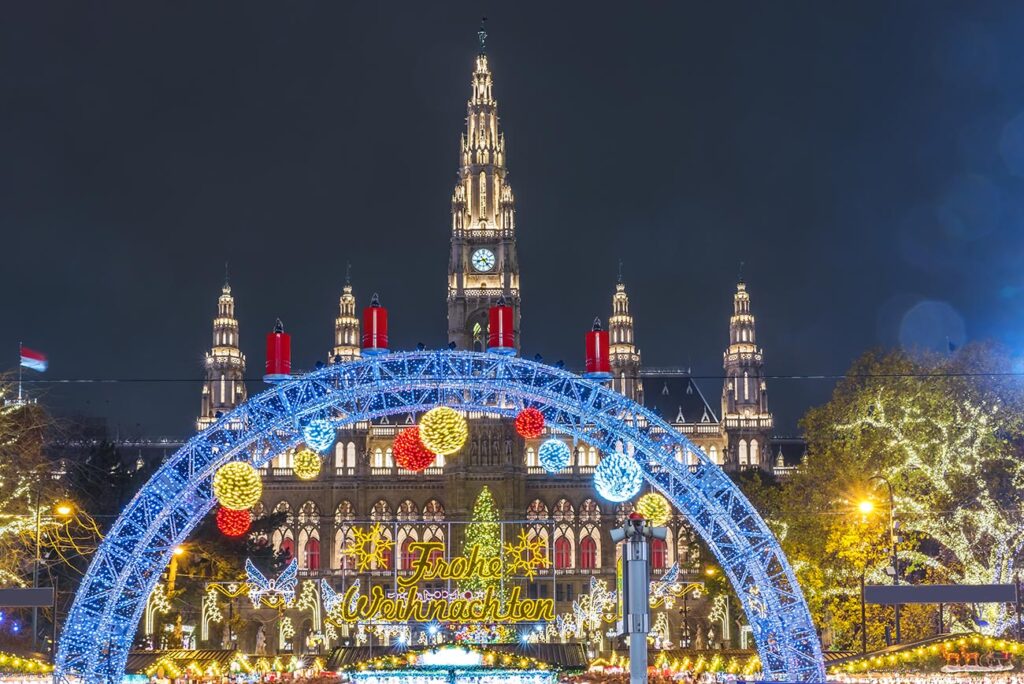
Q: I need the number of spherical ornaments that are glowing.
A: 10